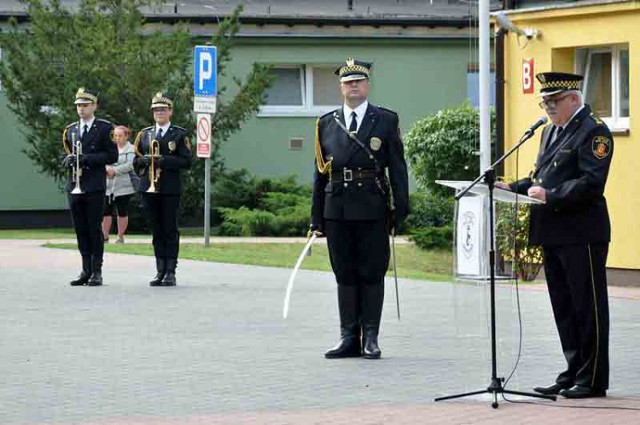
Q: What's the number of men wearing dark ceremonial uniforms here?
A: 4